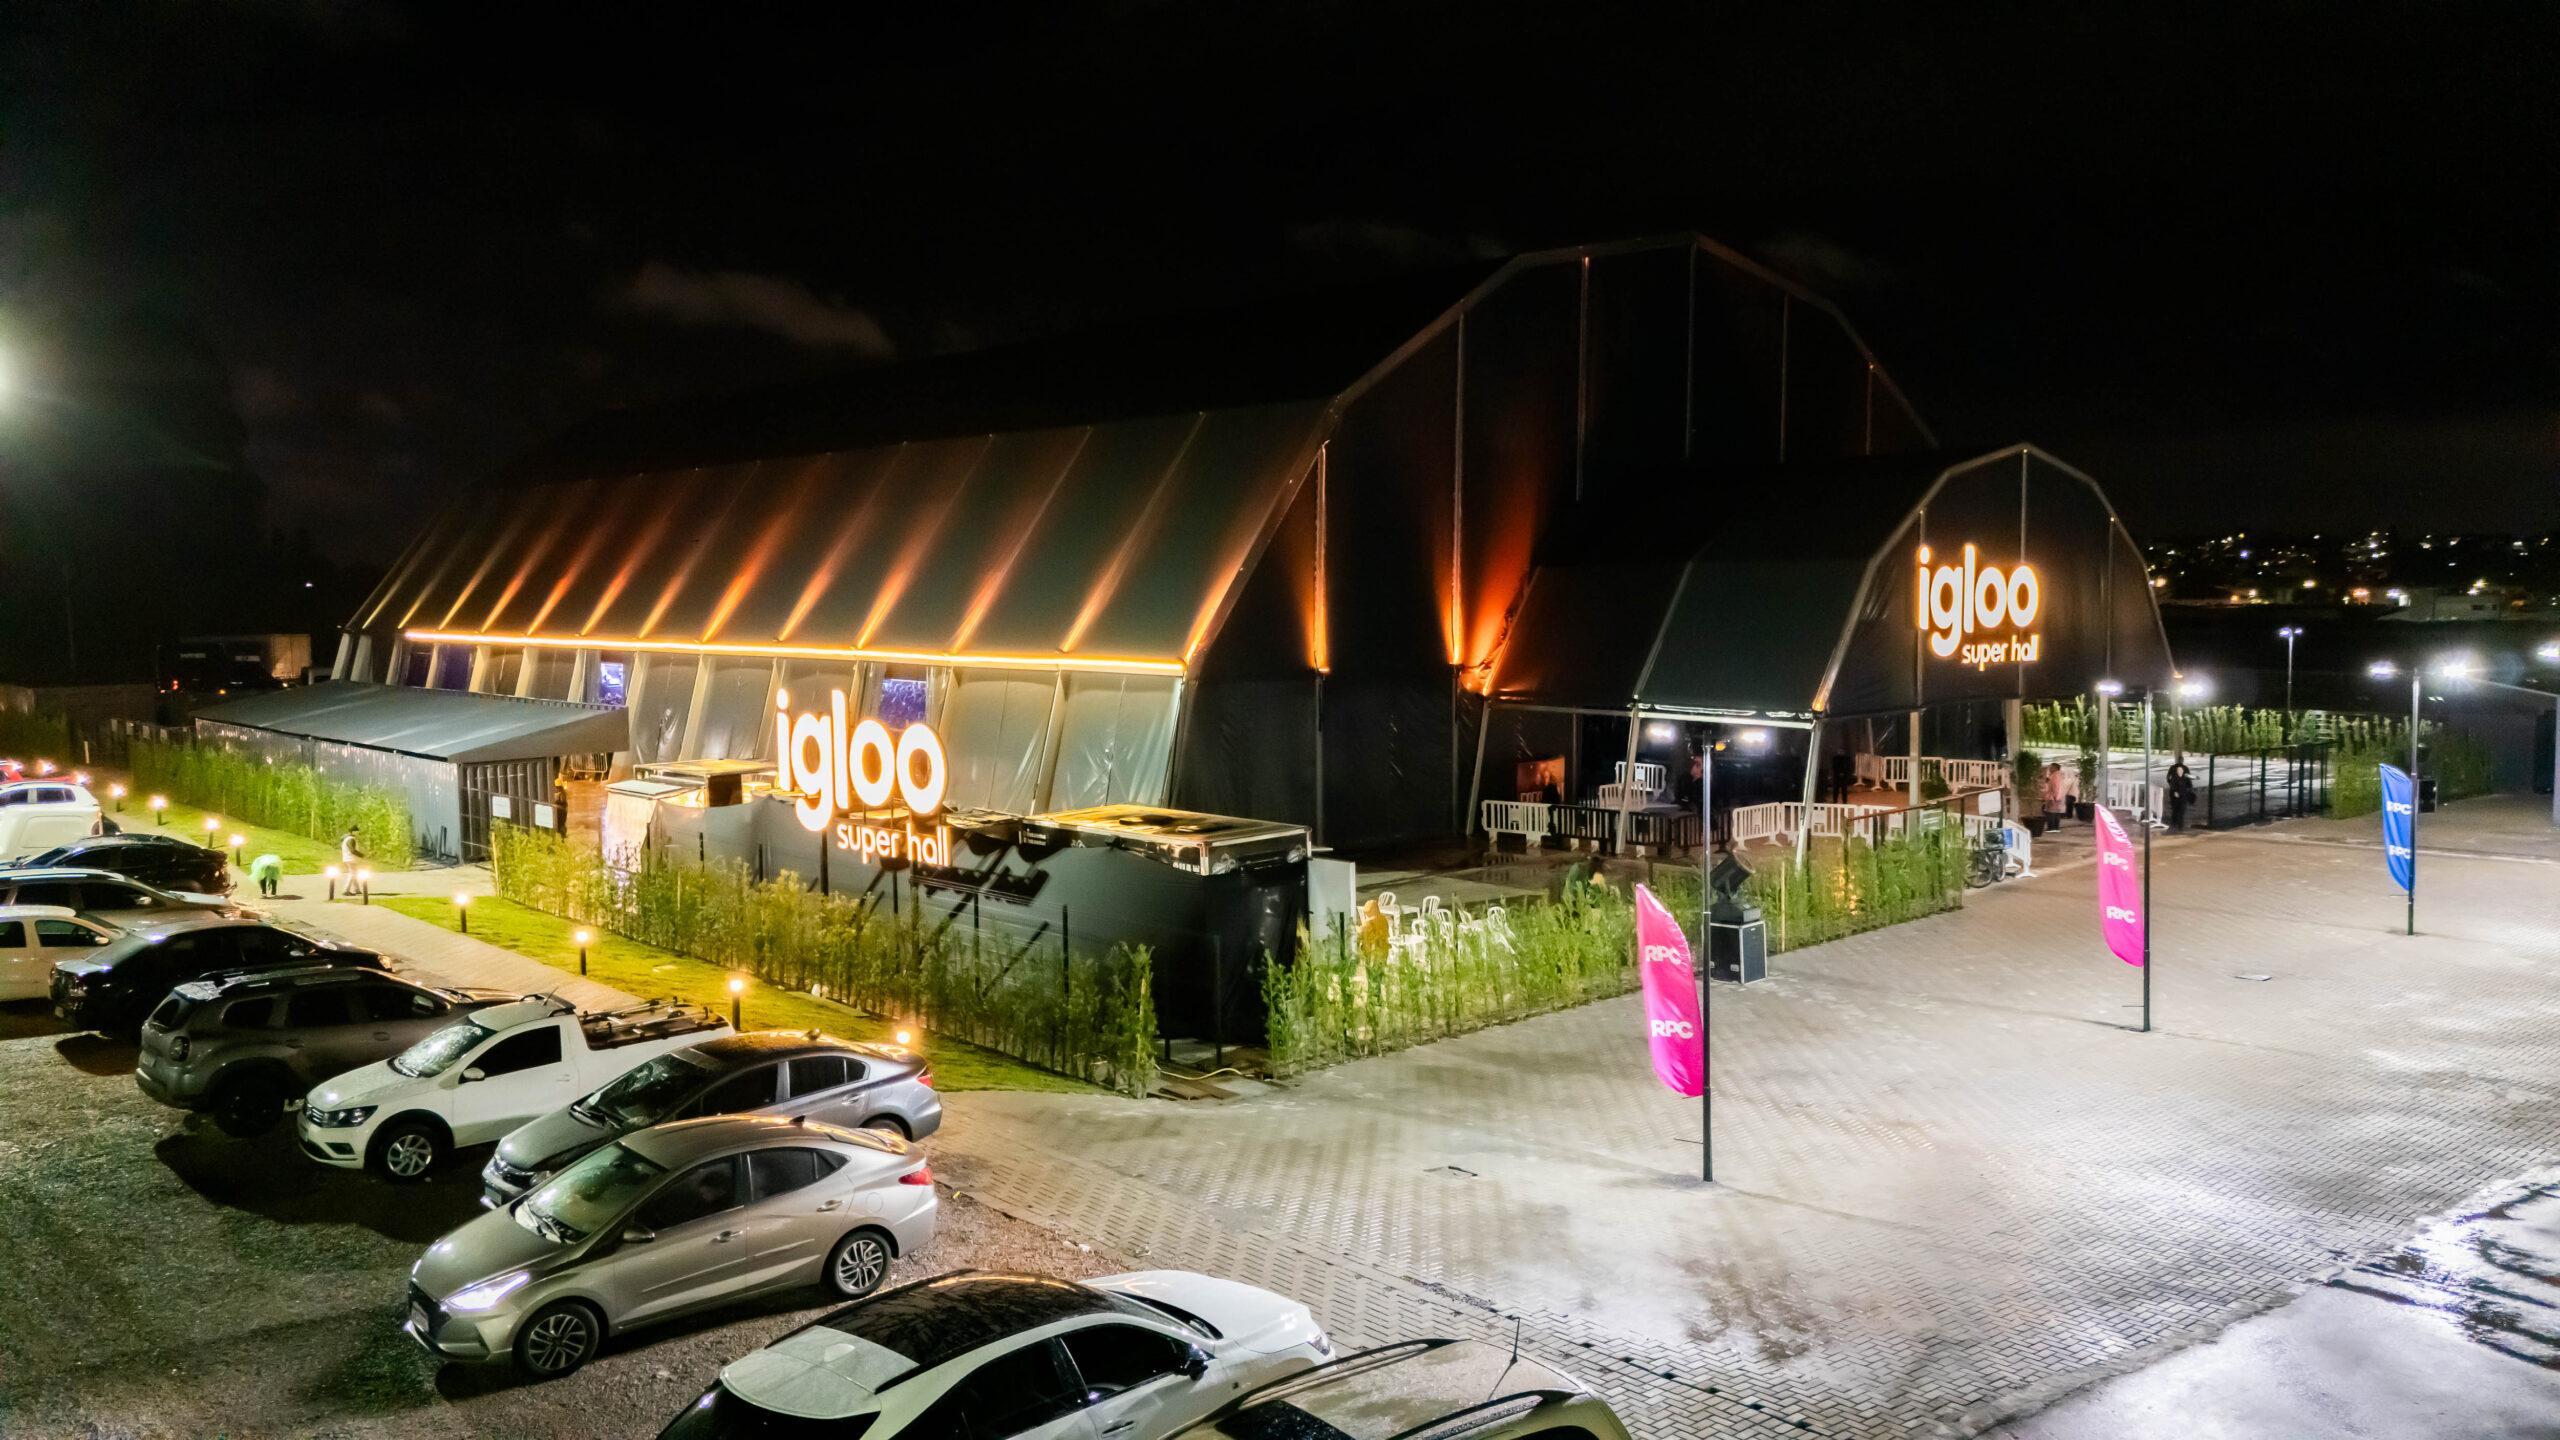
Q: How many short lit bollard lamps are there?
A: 13